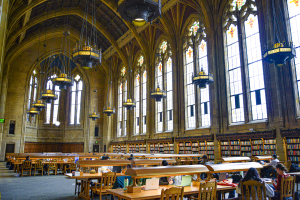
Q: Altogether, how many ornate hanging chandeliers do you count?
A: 12